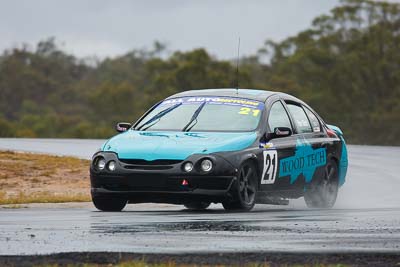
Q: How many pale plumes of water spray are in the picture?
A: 1